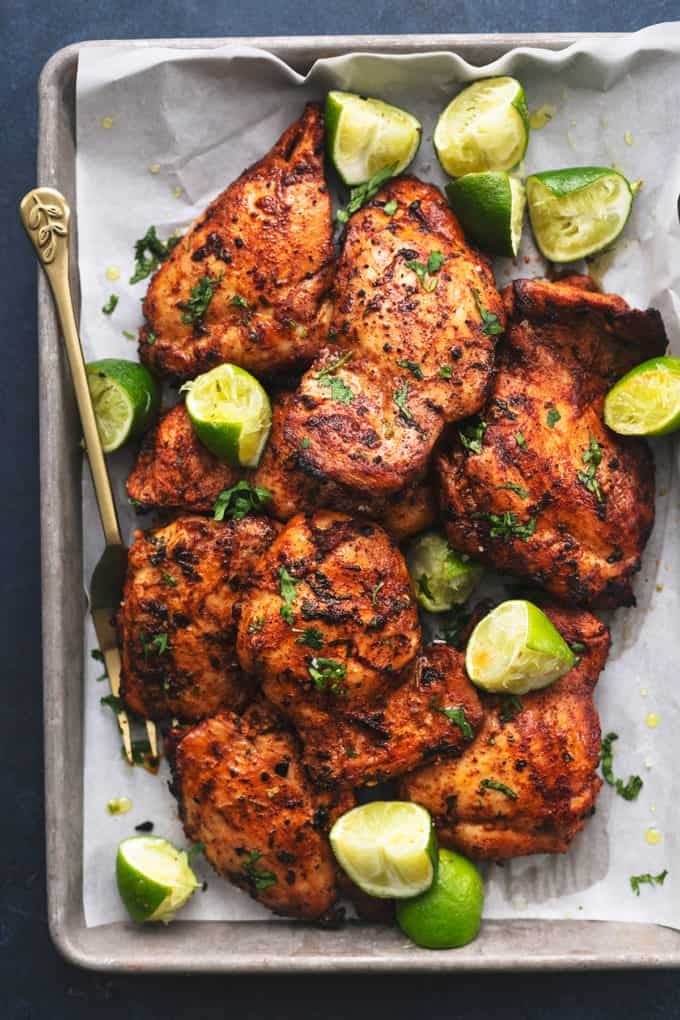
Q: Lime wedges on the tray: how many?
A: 12